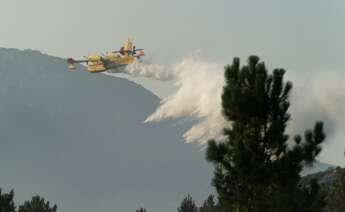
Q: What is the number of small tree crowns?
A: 5